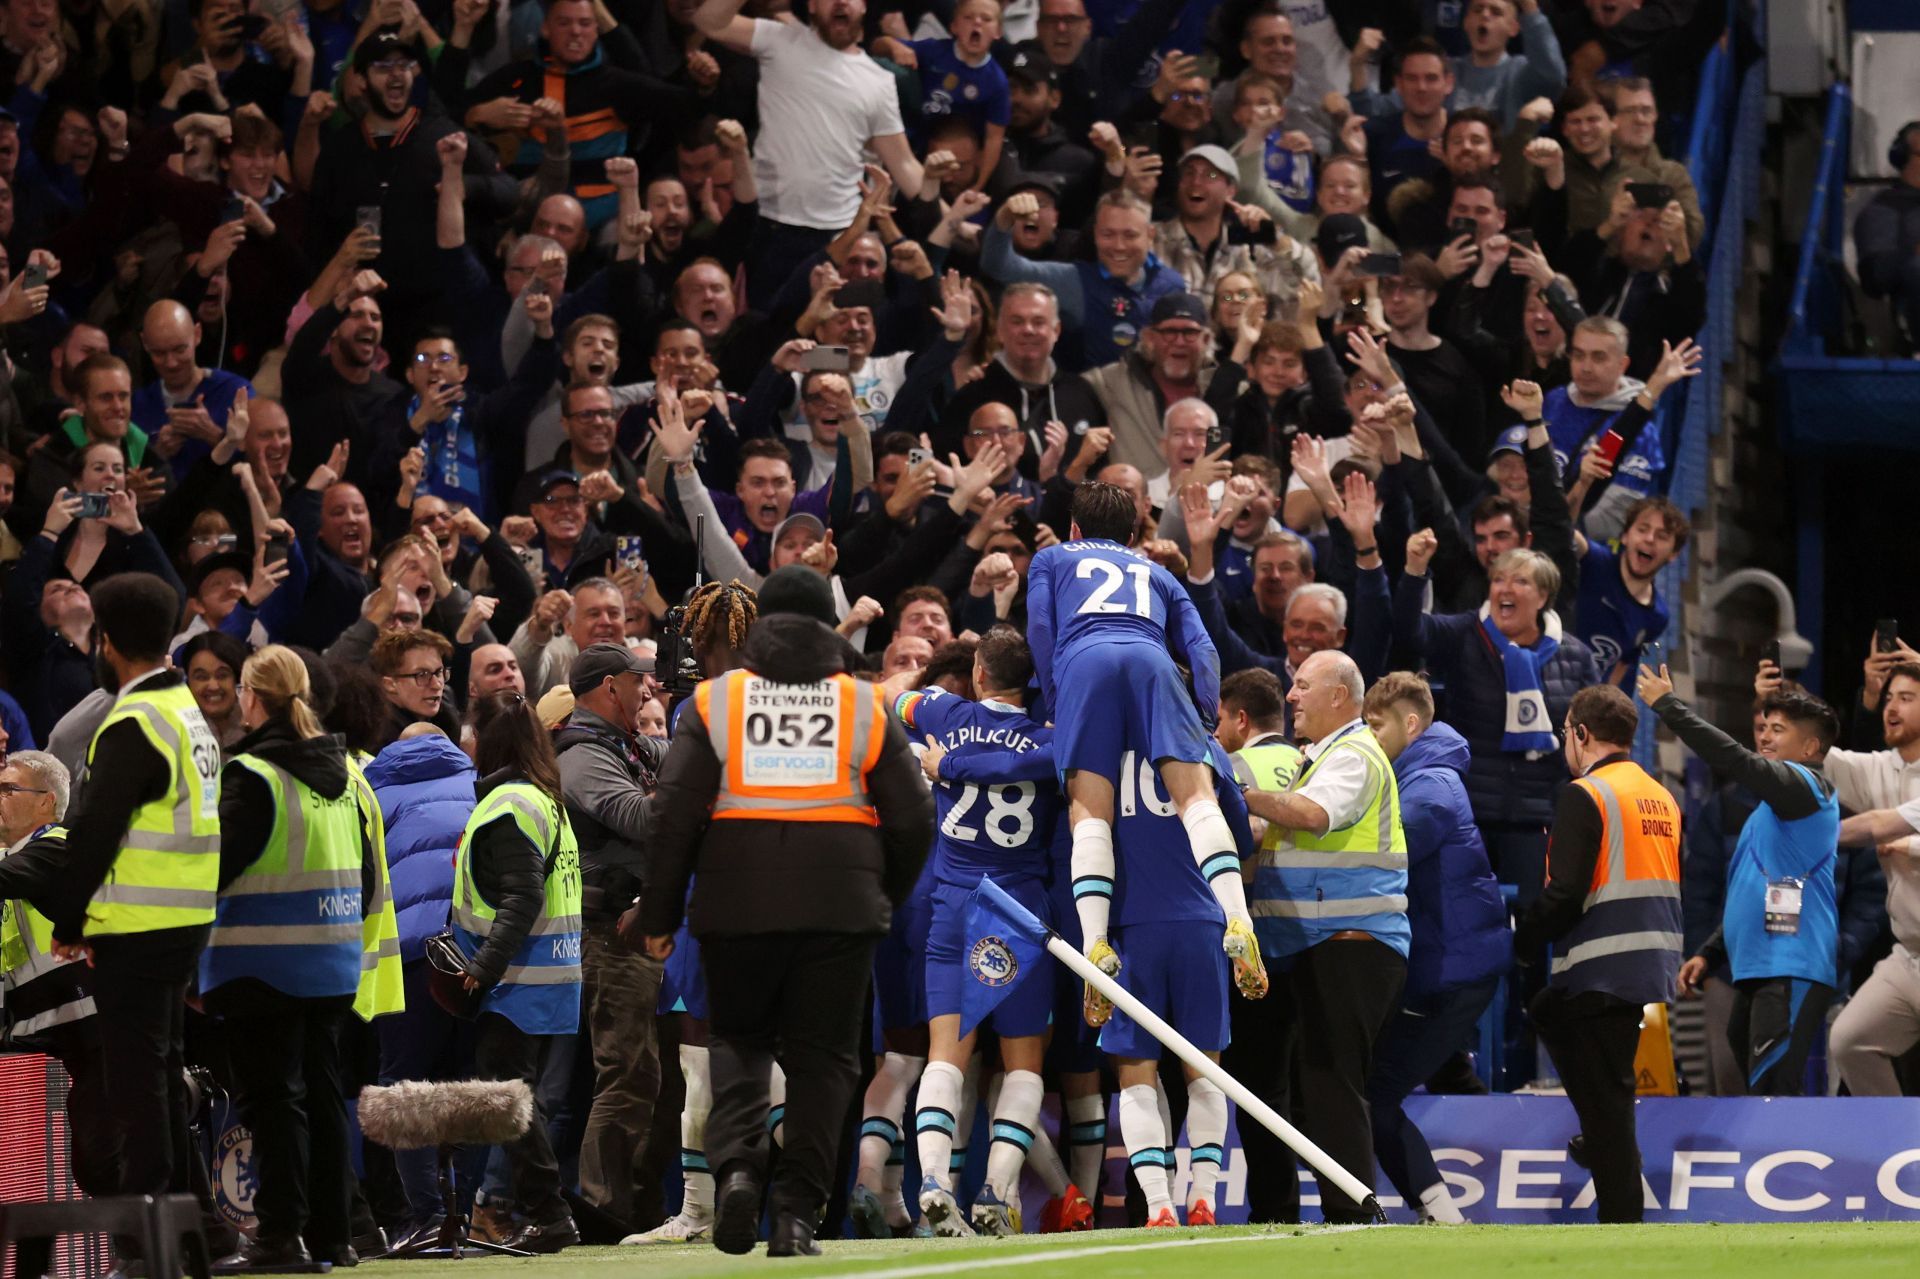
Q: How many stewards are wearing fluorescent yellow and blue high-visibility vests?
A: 3